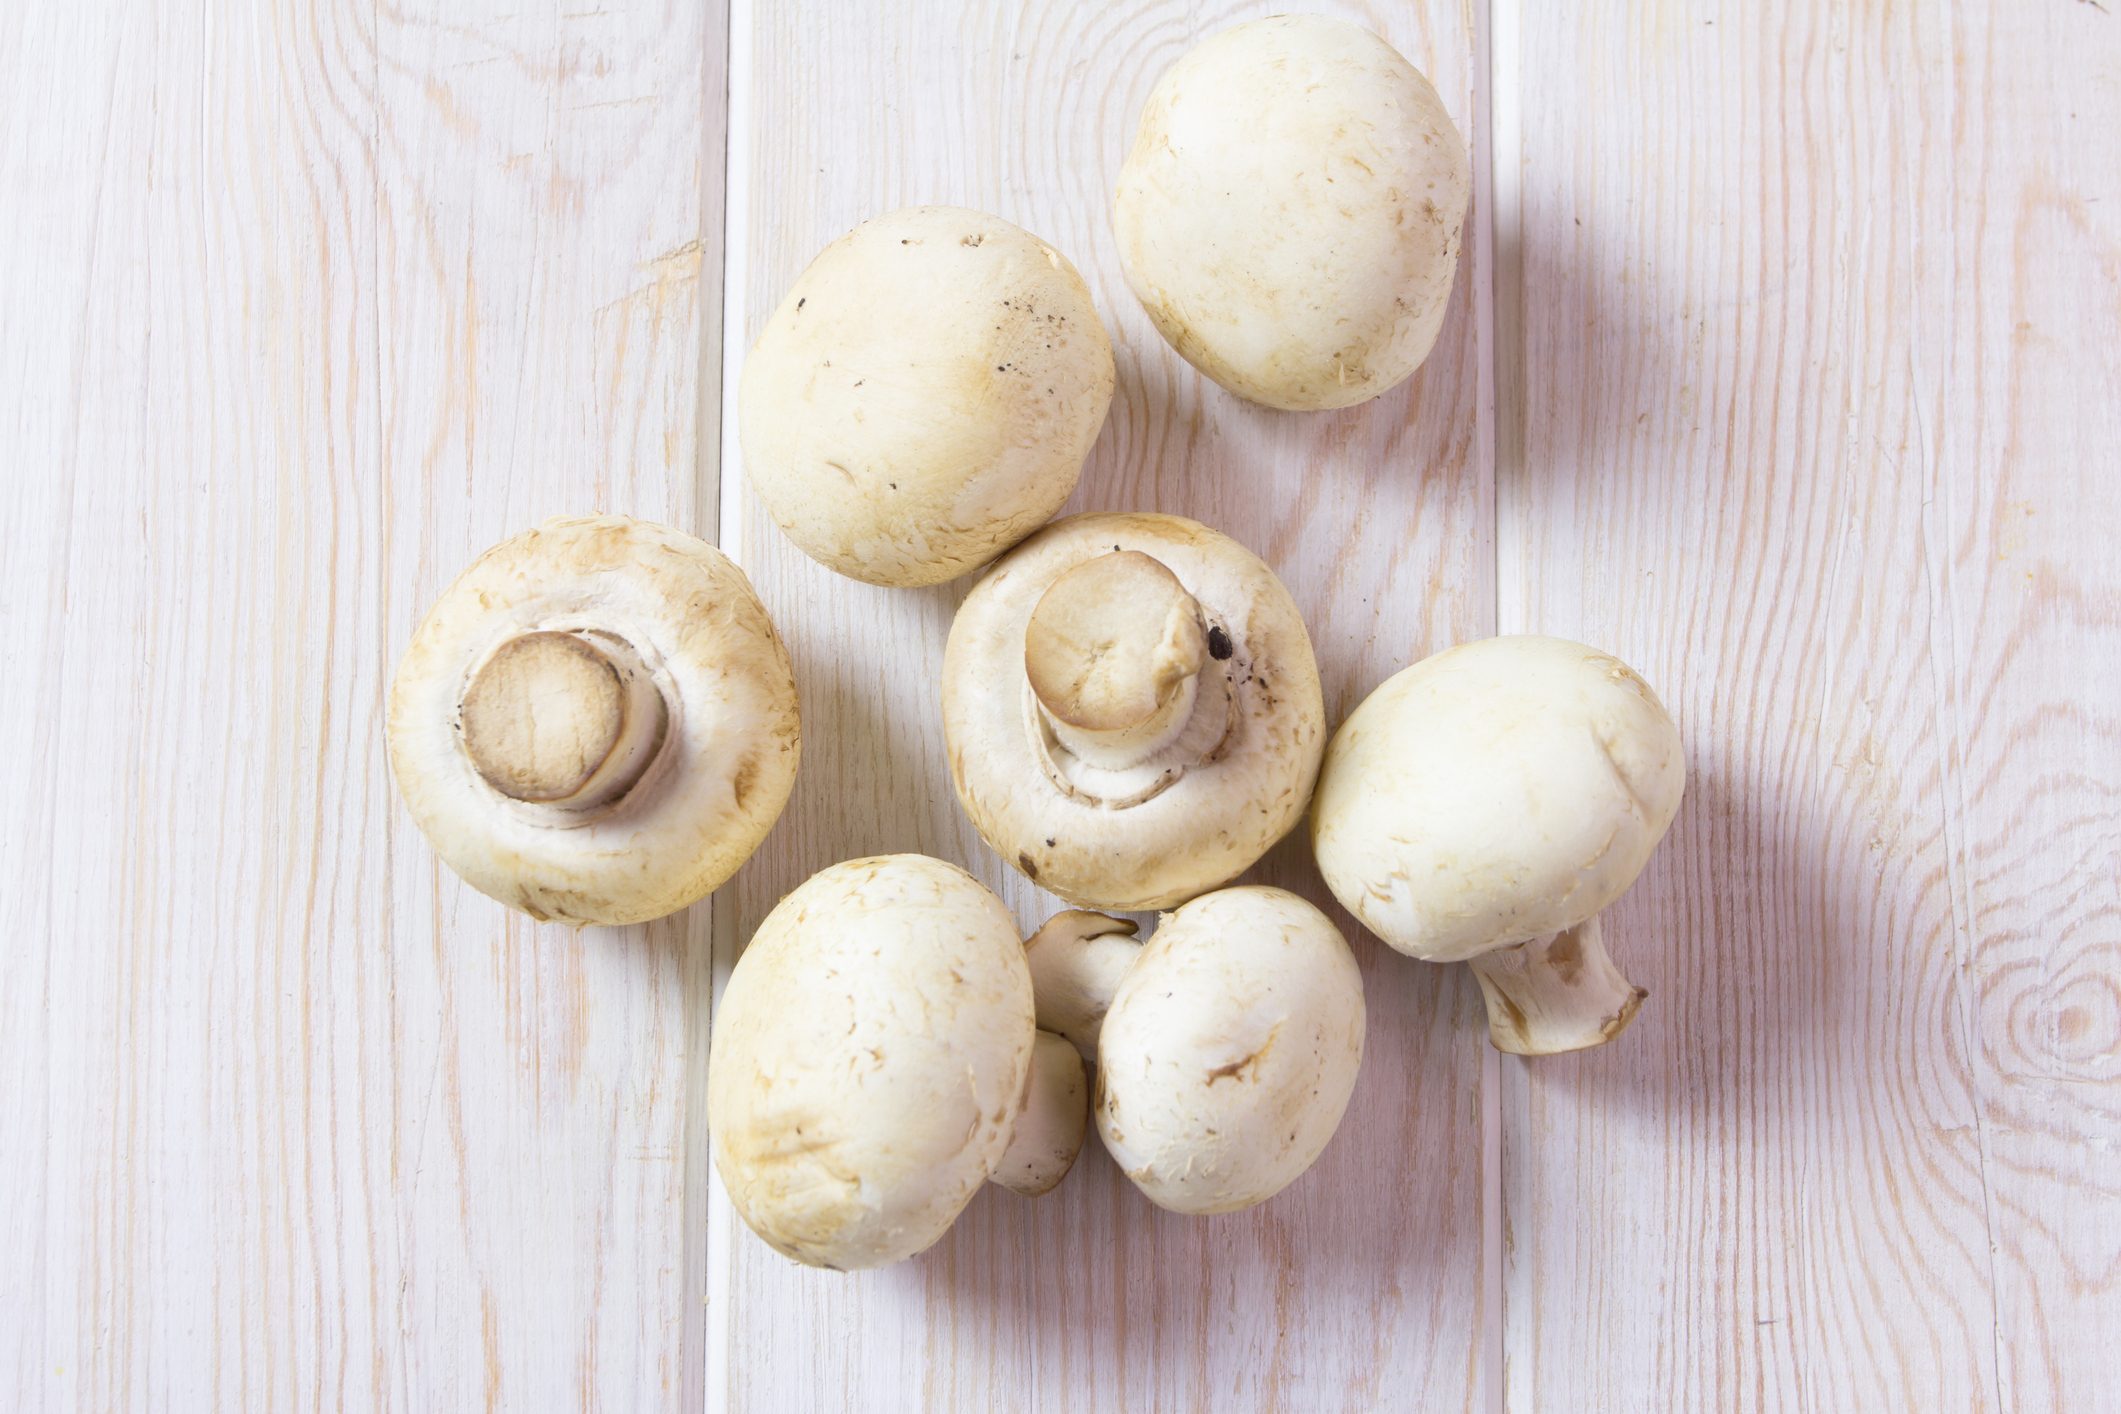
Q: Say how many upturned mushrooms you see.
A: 2